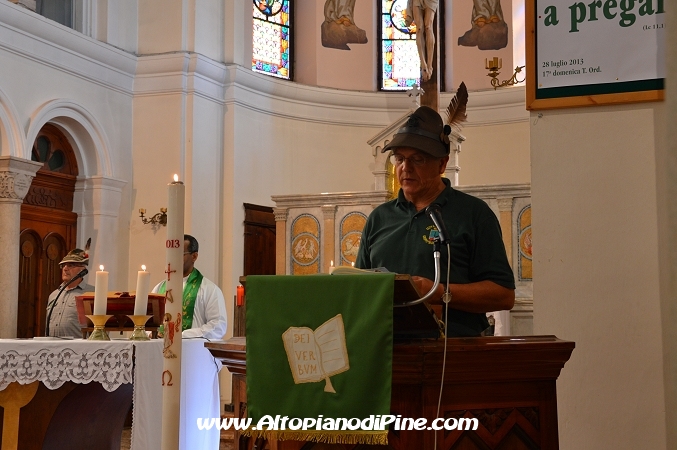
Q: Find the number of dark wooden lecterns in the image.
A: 1